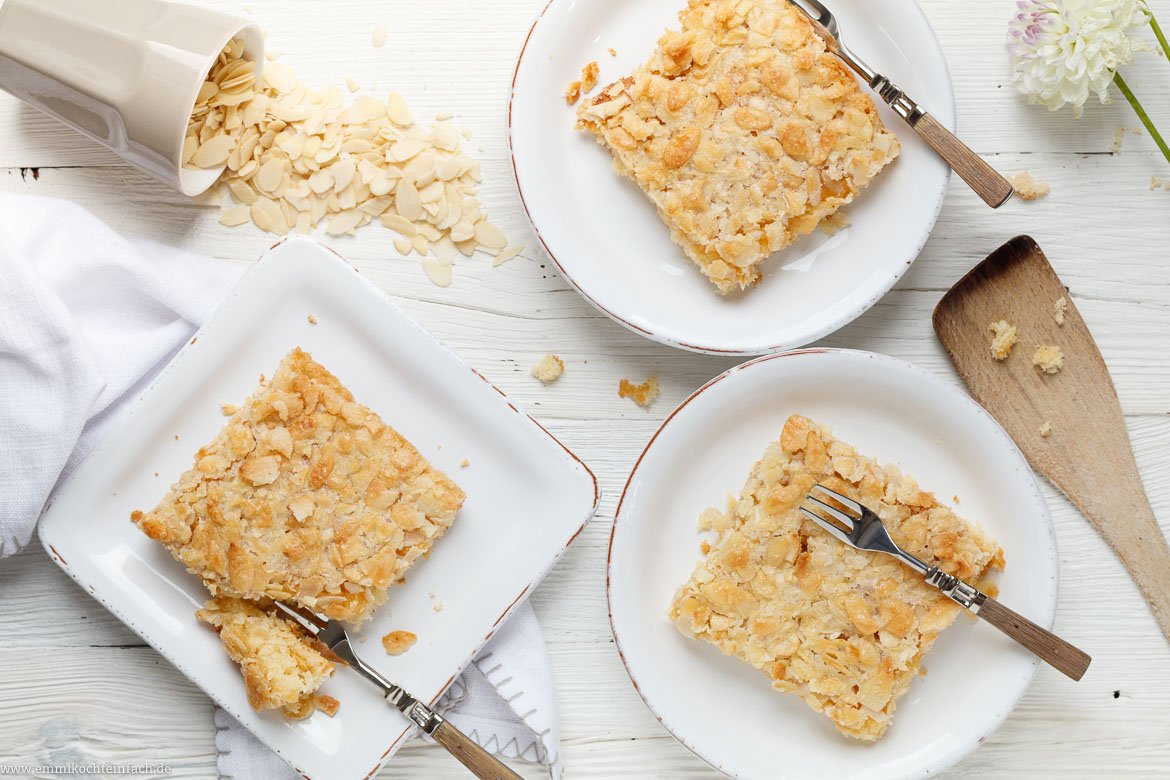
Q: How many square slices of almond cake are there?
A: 3